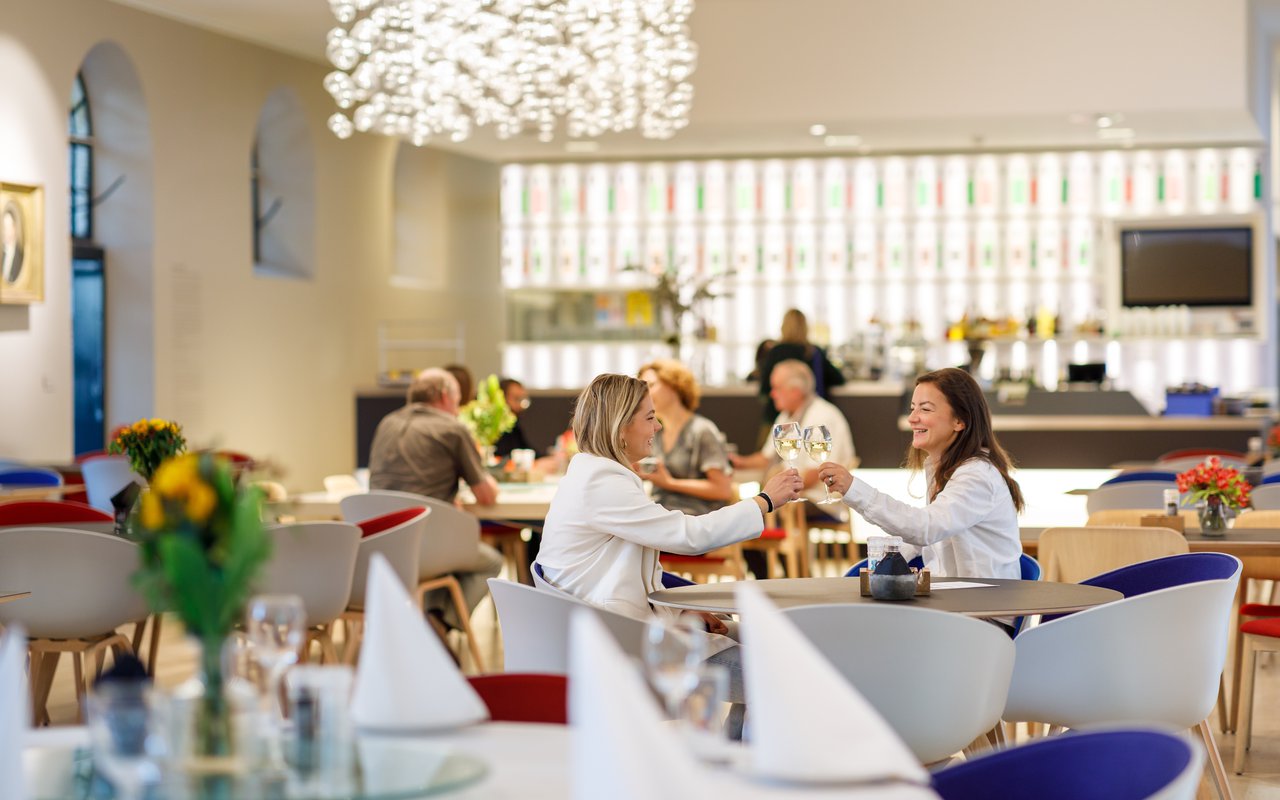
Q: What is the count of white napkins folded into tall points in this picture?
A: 4